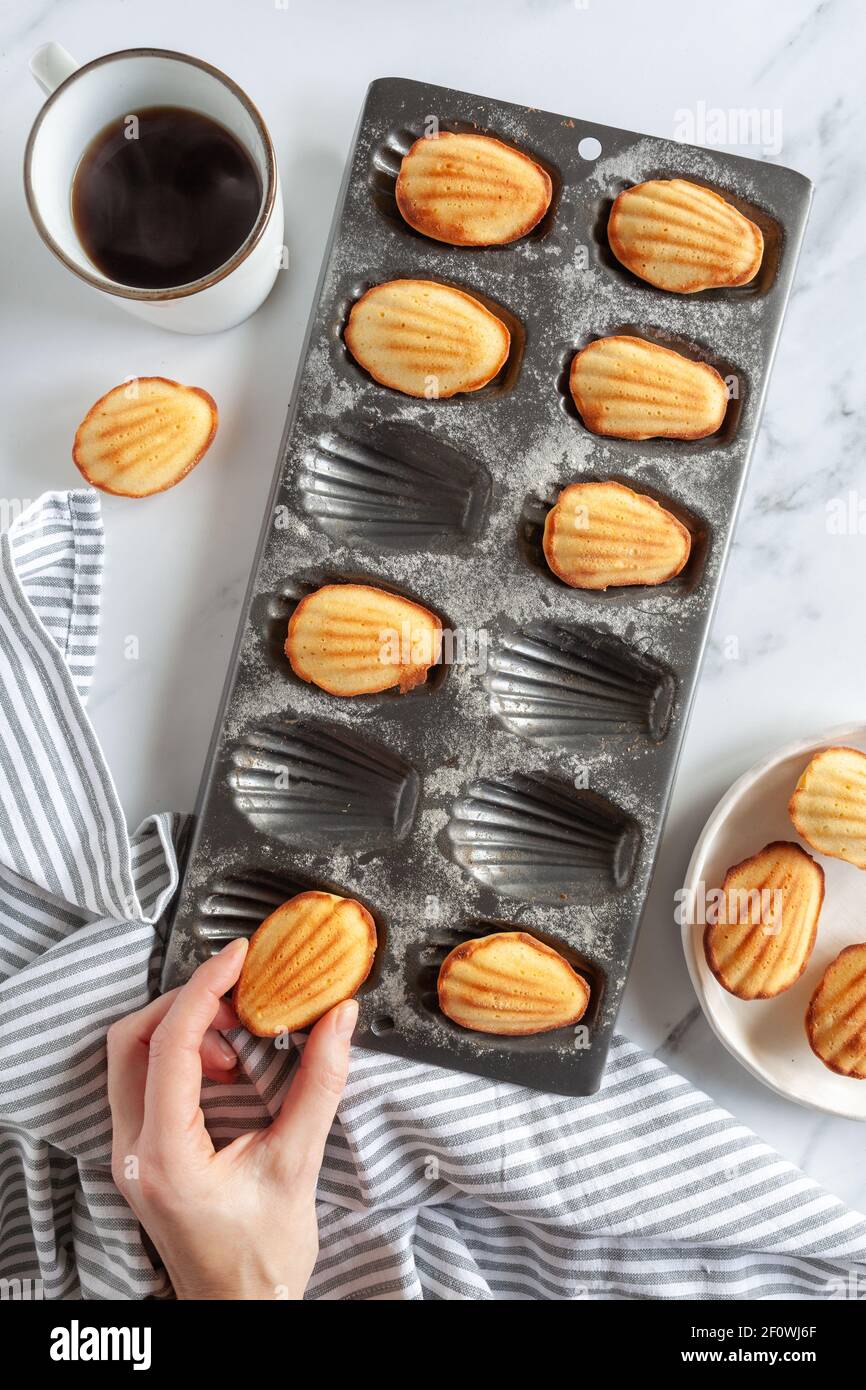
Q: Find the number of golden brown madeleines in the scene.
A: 12